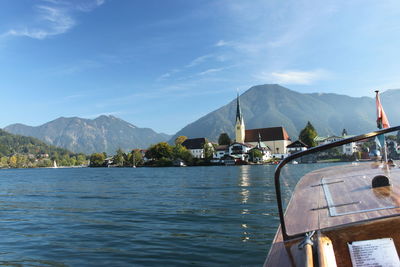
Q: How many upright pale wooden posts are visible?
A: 2